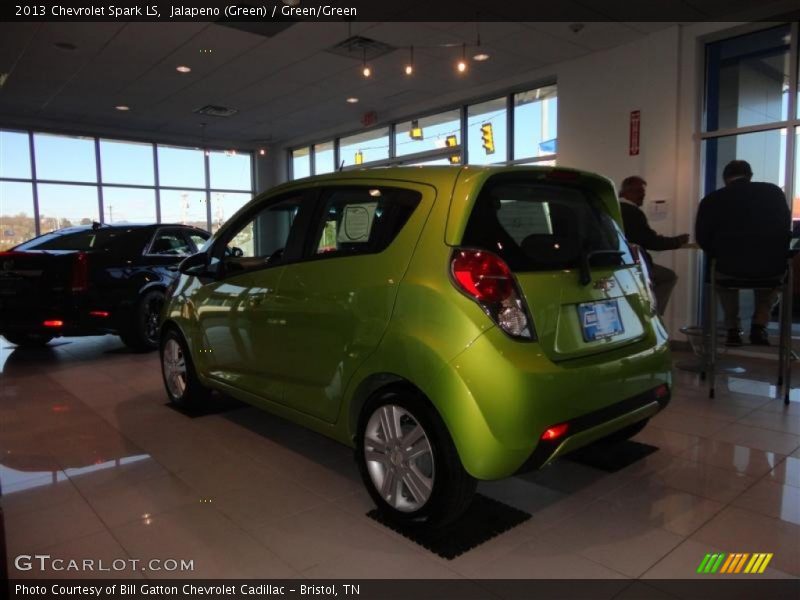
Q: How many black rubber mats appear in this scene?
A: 3